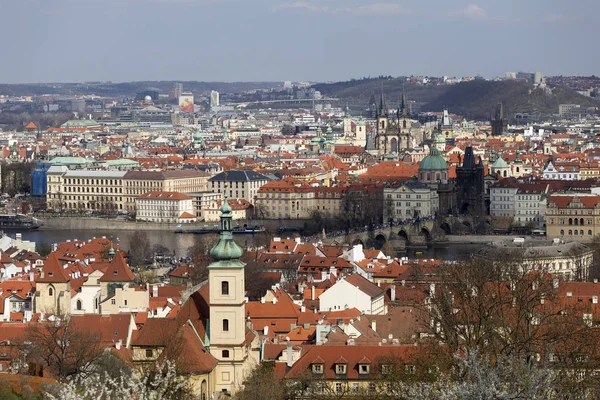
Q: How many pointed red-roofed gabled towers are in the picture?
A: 2